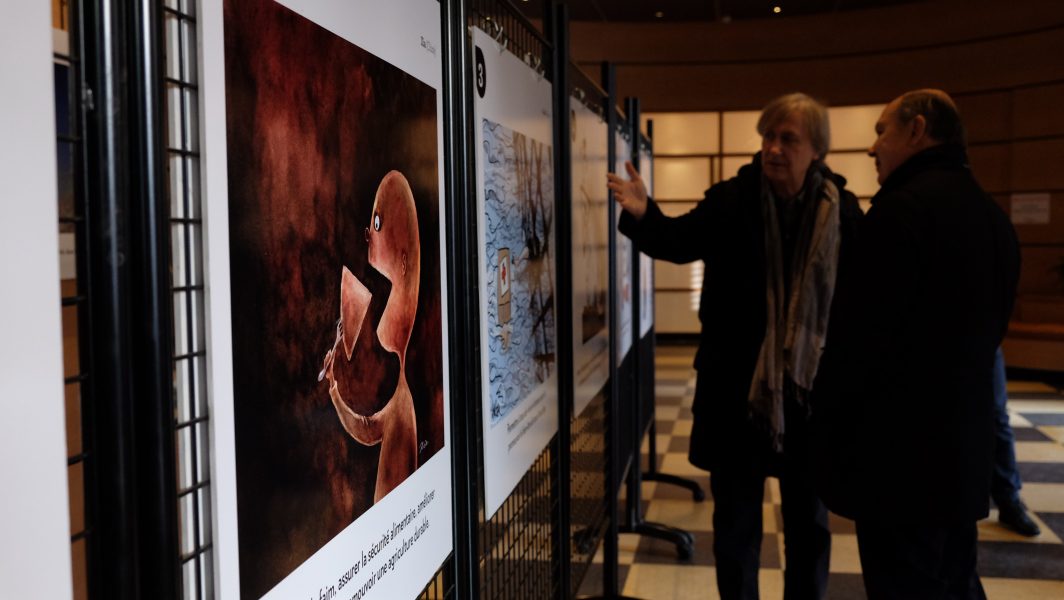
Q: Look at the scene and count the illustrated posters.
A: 5